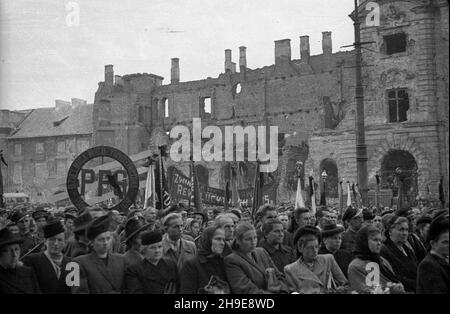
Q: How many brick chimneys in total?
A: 7